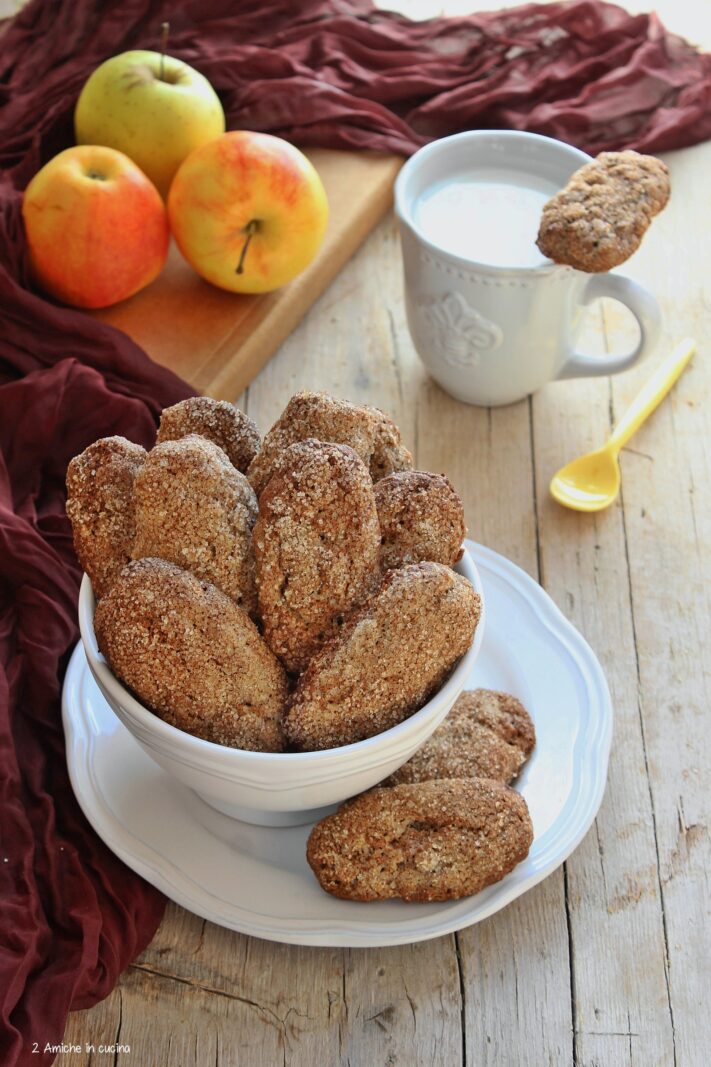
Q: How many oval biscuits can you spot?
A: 11